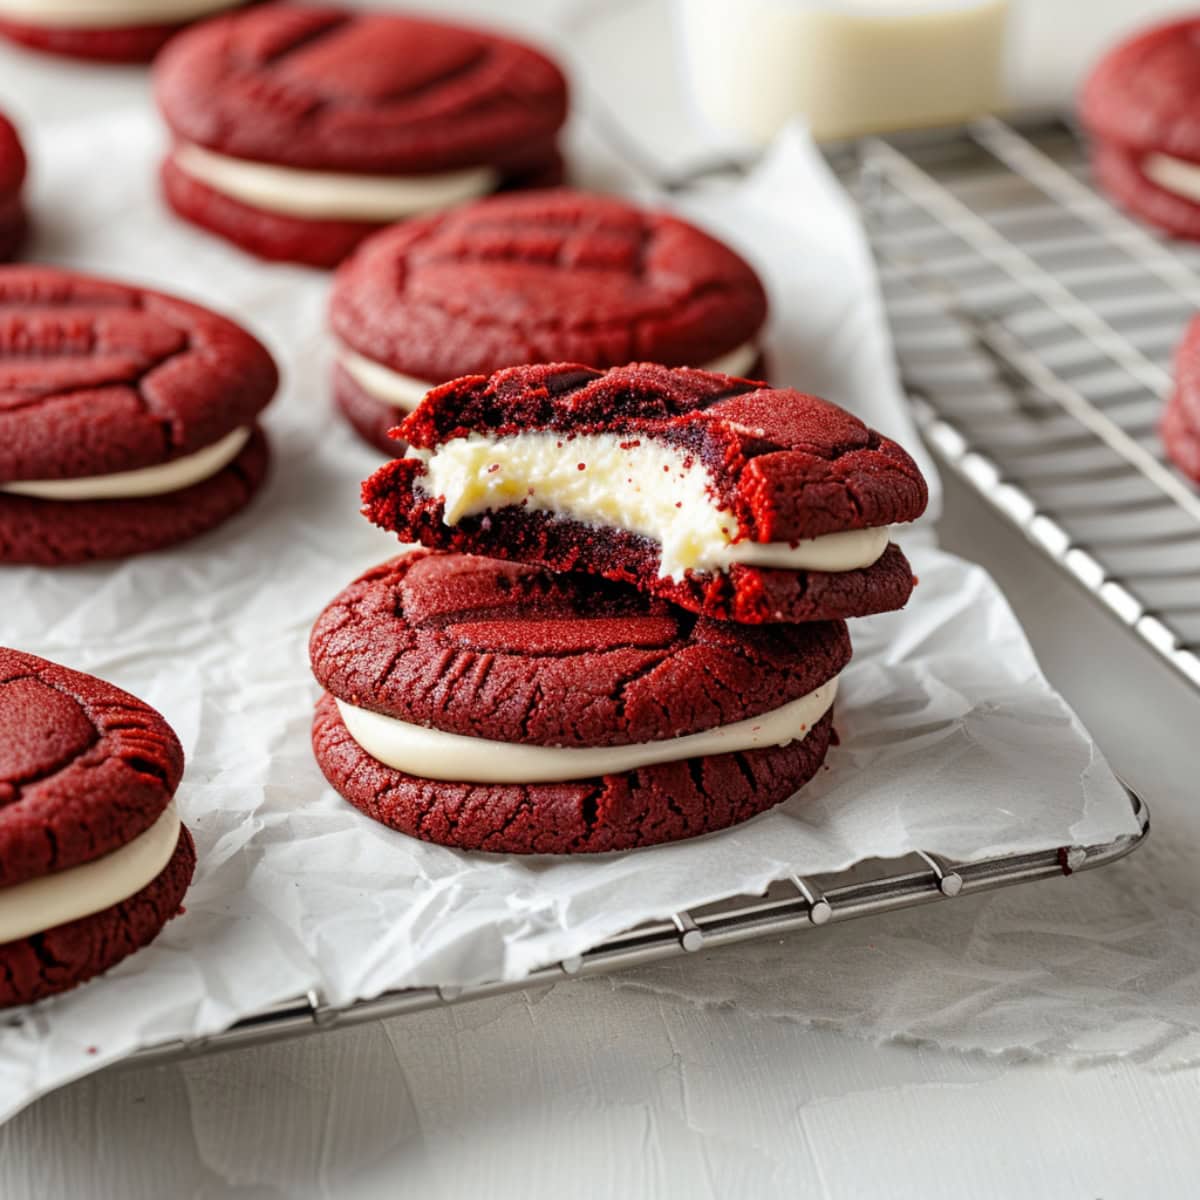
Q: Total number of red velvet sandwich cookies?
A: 10